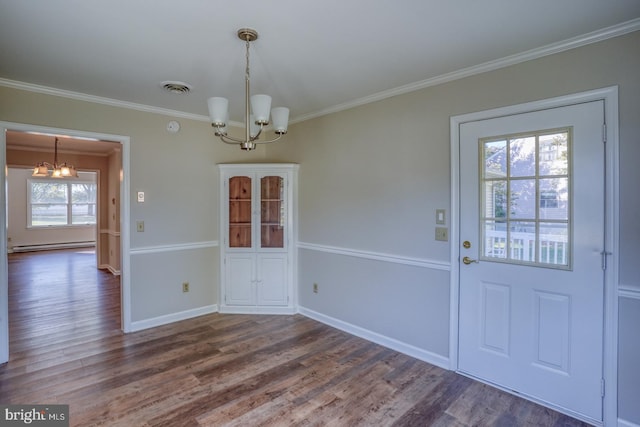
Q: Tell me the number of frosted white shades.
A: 5